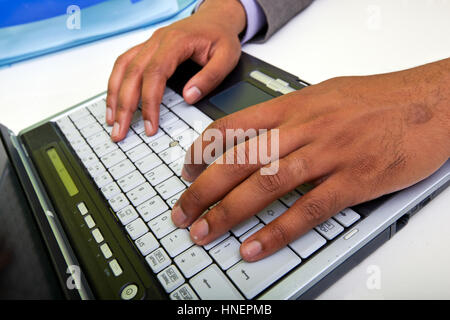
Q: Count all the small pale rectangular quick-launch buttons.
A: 5